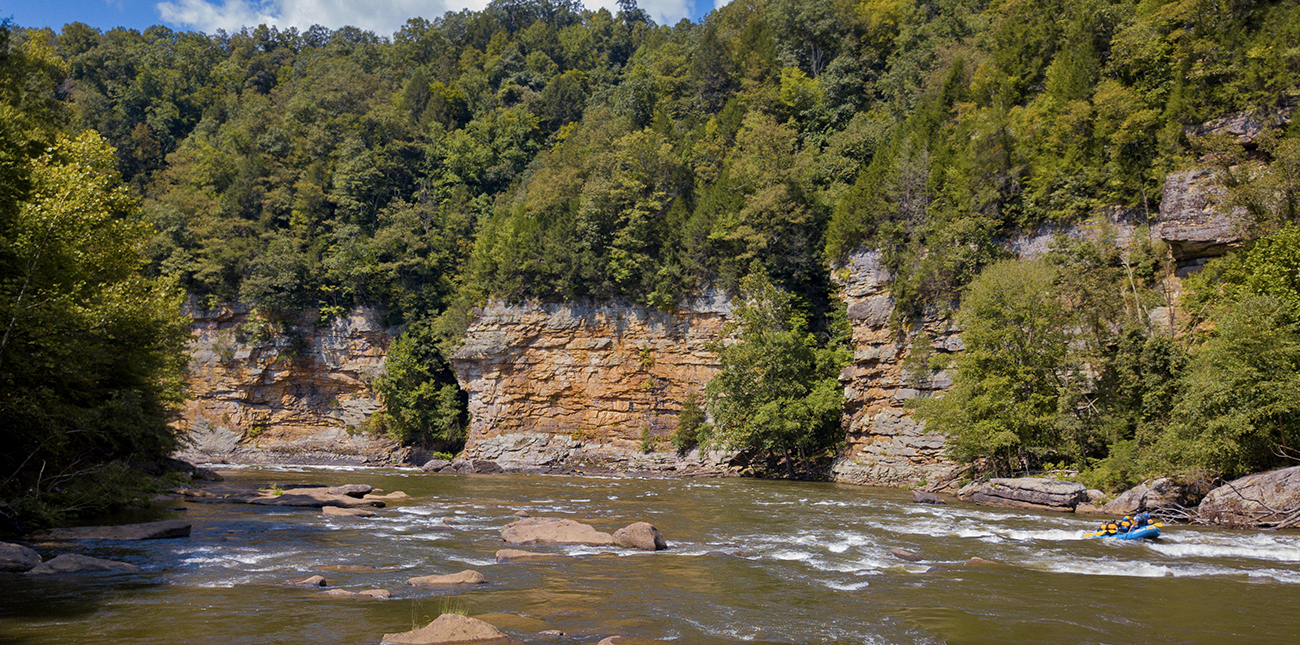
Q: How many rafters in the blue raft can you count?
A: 6